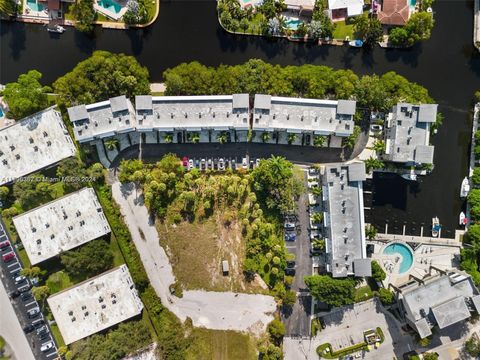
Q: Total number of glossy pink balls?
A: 0